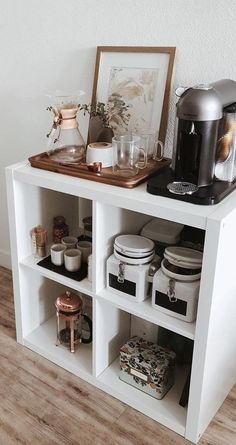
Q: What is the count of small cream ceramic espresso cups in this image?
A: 4